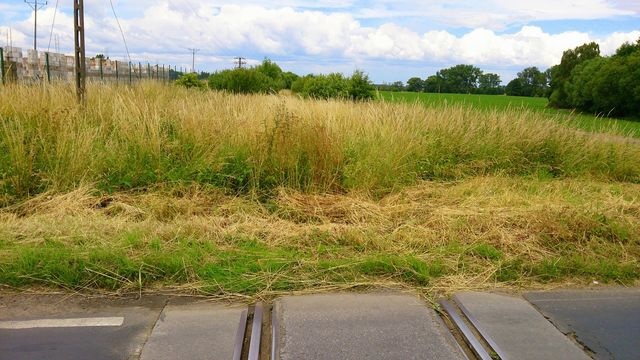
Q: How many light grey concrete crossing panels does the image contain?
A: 3